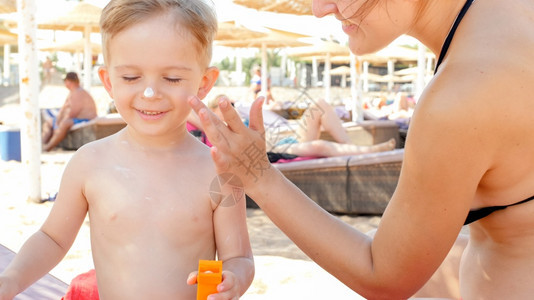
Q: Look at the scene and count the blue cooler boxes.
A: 1